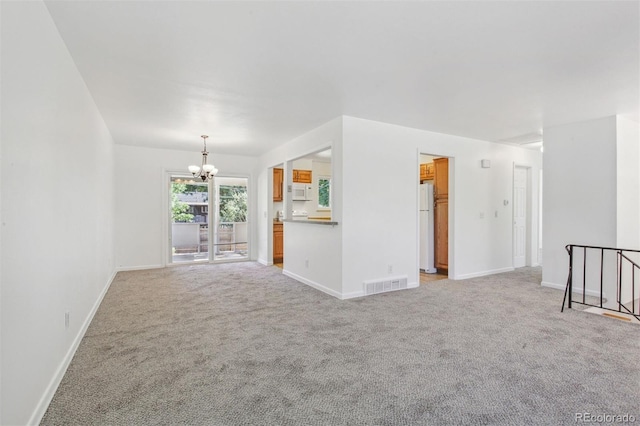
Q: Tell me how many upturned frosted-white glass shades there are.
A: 3